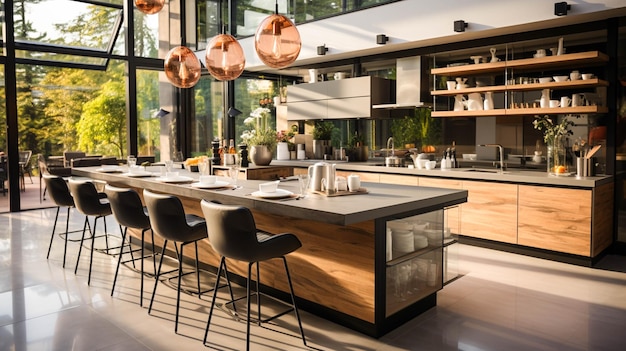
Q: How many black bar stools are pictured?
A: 5